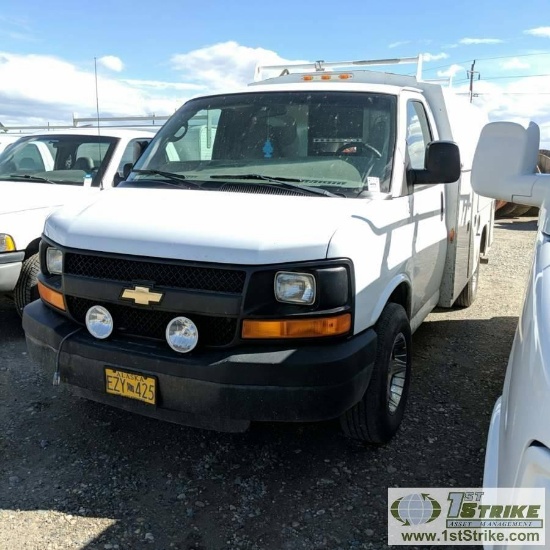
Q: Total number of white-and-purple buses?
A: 0